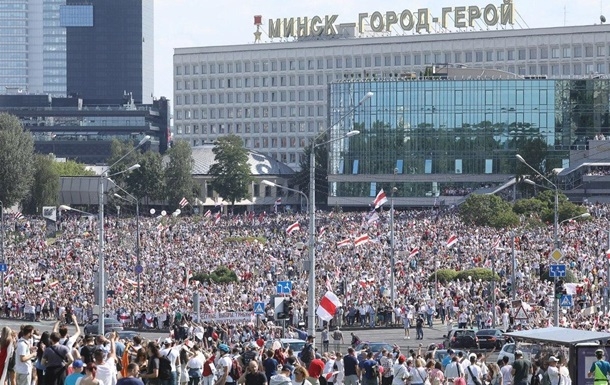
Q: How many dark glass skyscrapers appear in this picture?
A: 1